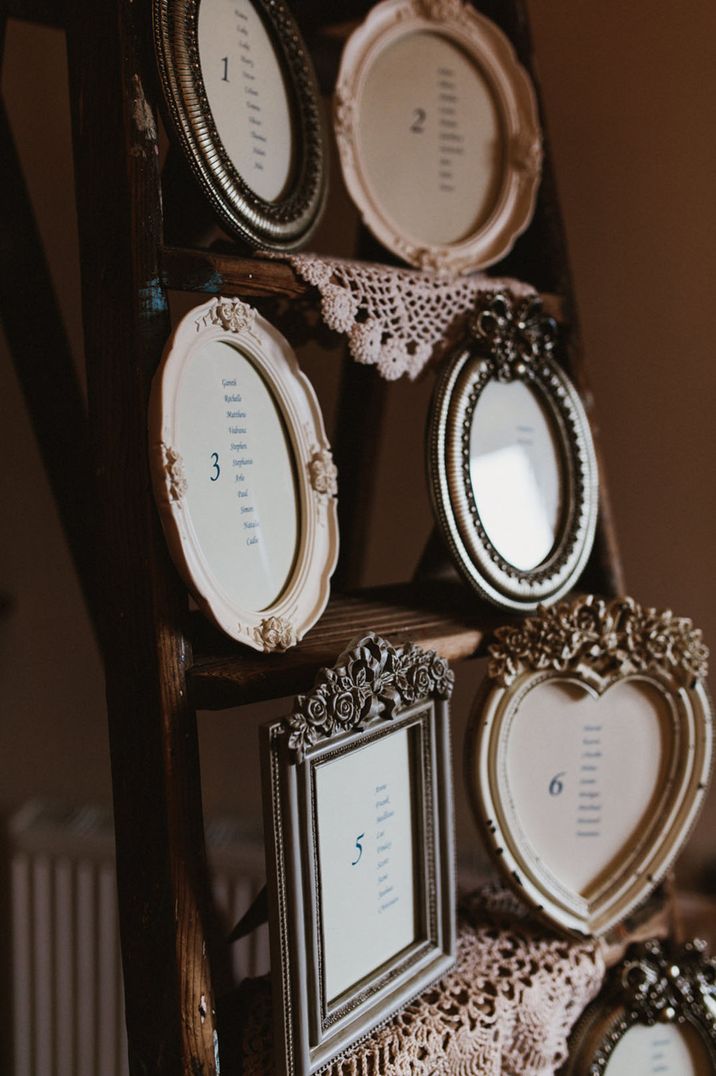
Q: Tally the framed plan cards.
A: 7